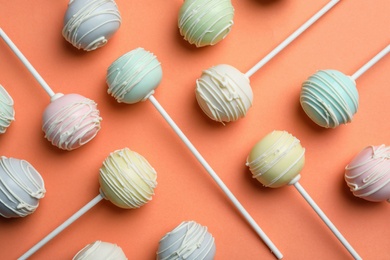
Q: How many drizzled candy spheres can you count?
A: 13